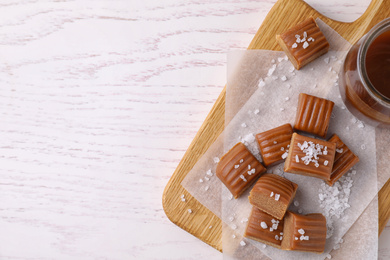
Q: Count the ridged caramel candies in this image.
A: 9